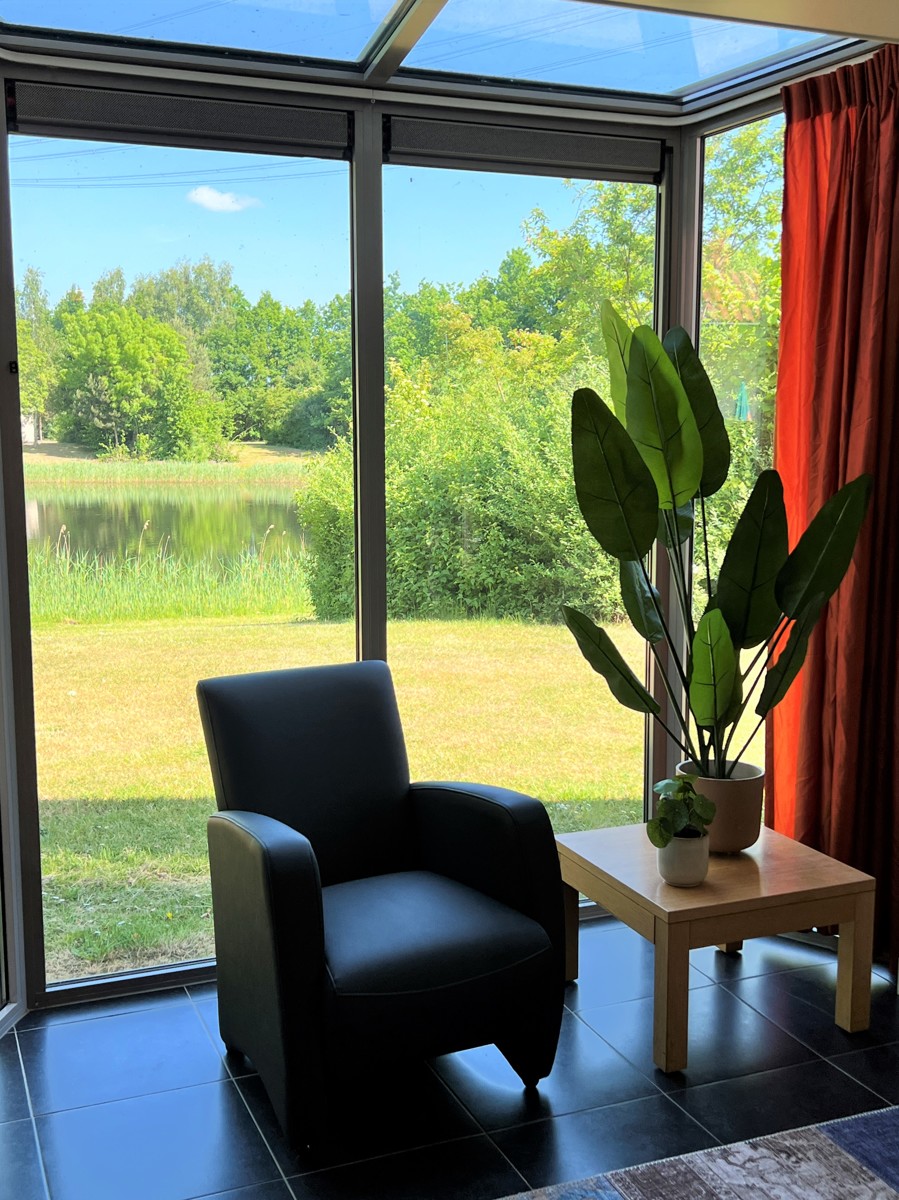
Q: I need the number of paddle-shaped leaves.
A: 12